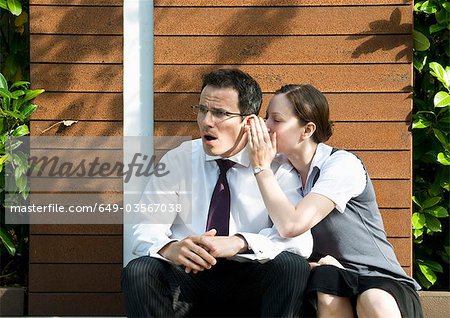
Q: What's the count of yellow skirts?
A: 0